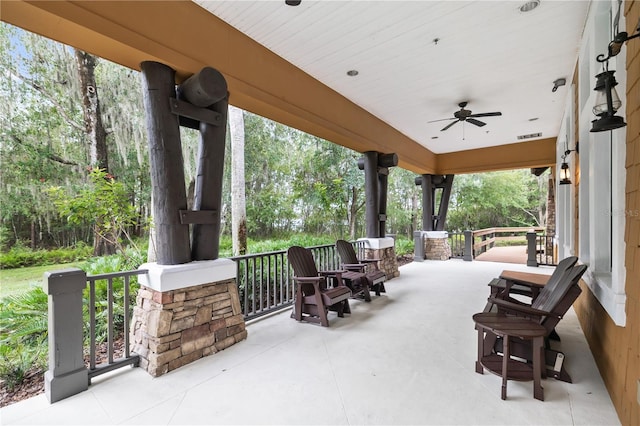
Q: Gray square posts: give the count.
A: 4